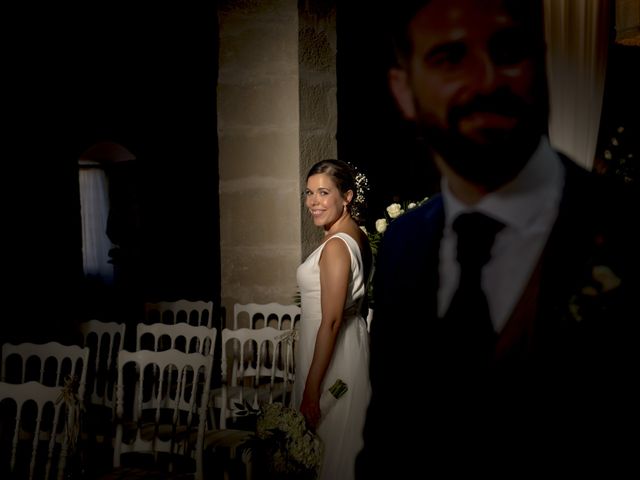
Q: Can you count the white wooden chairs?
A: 8